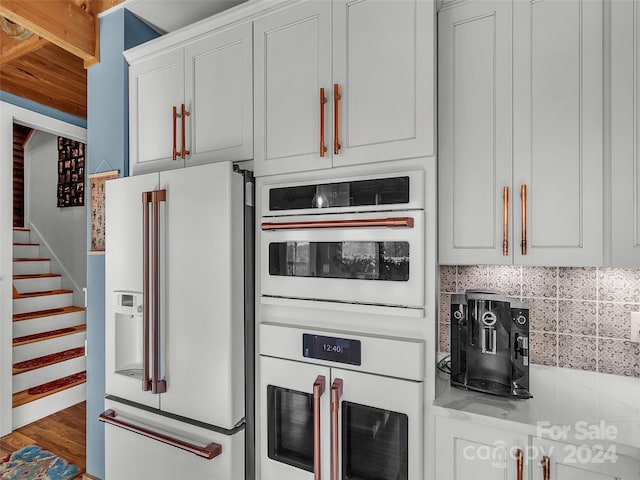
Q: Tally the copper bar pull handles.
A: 14